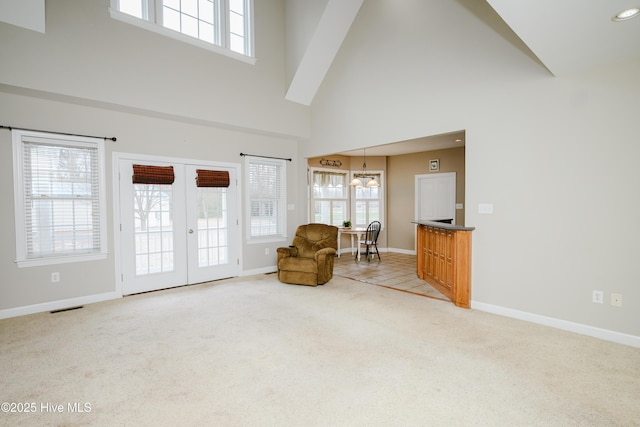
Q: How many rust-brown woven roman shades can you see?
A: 2